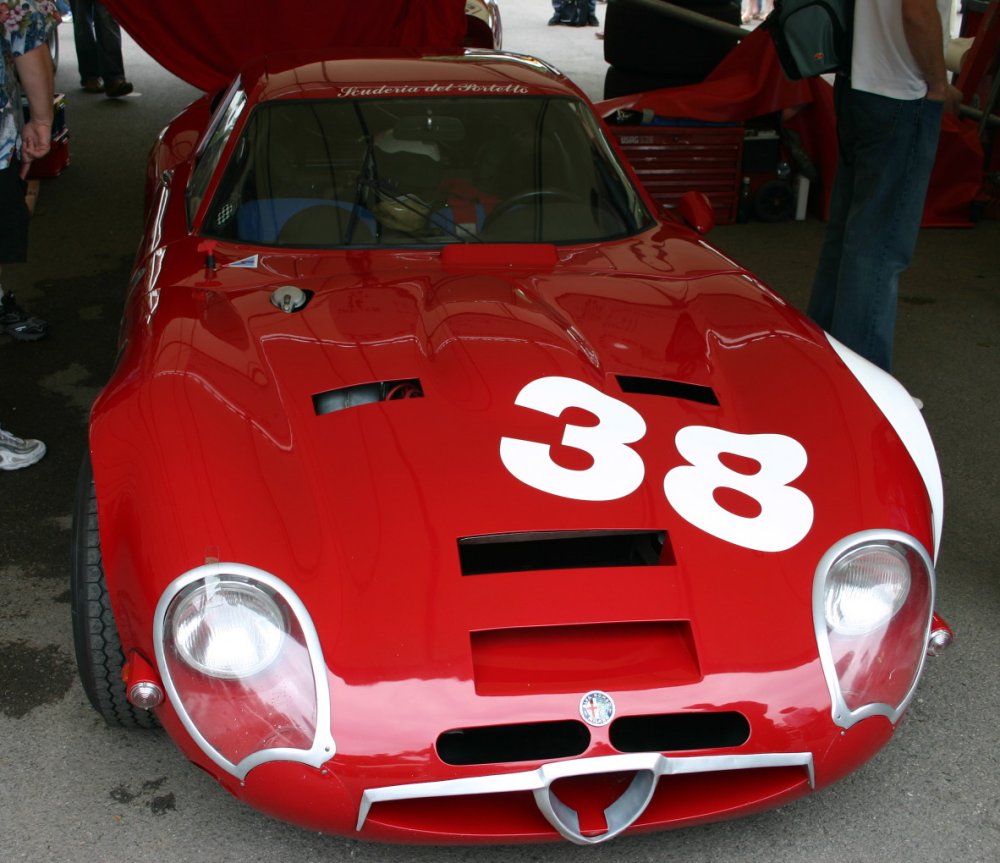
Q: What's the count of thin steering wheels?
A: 1